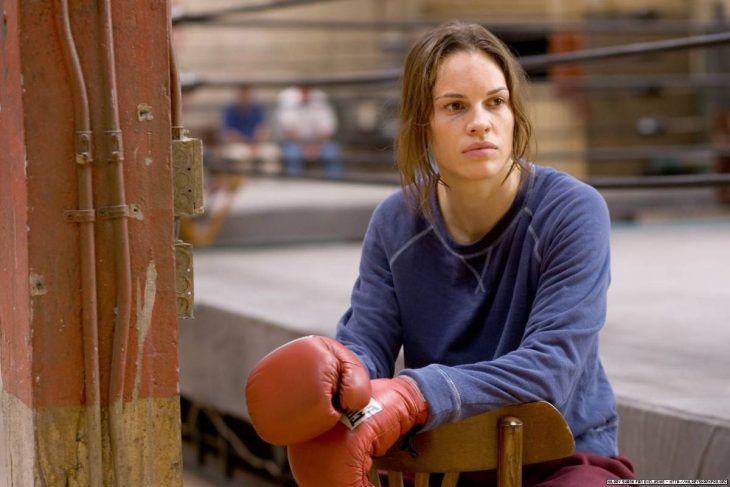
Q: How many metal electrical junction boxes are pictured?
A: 2